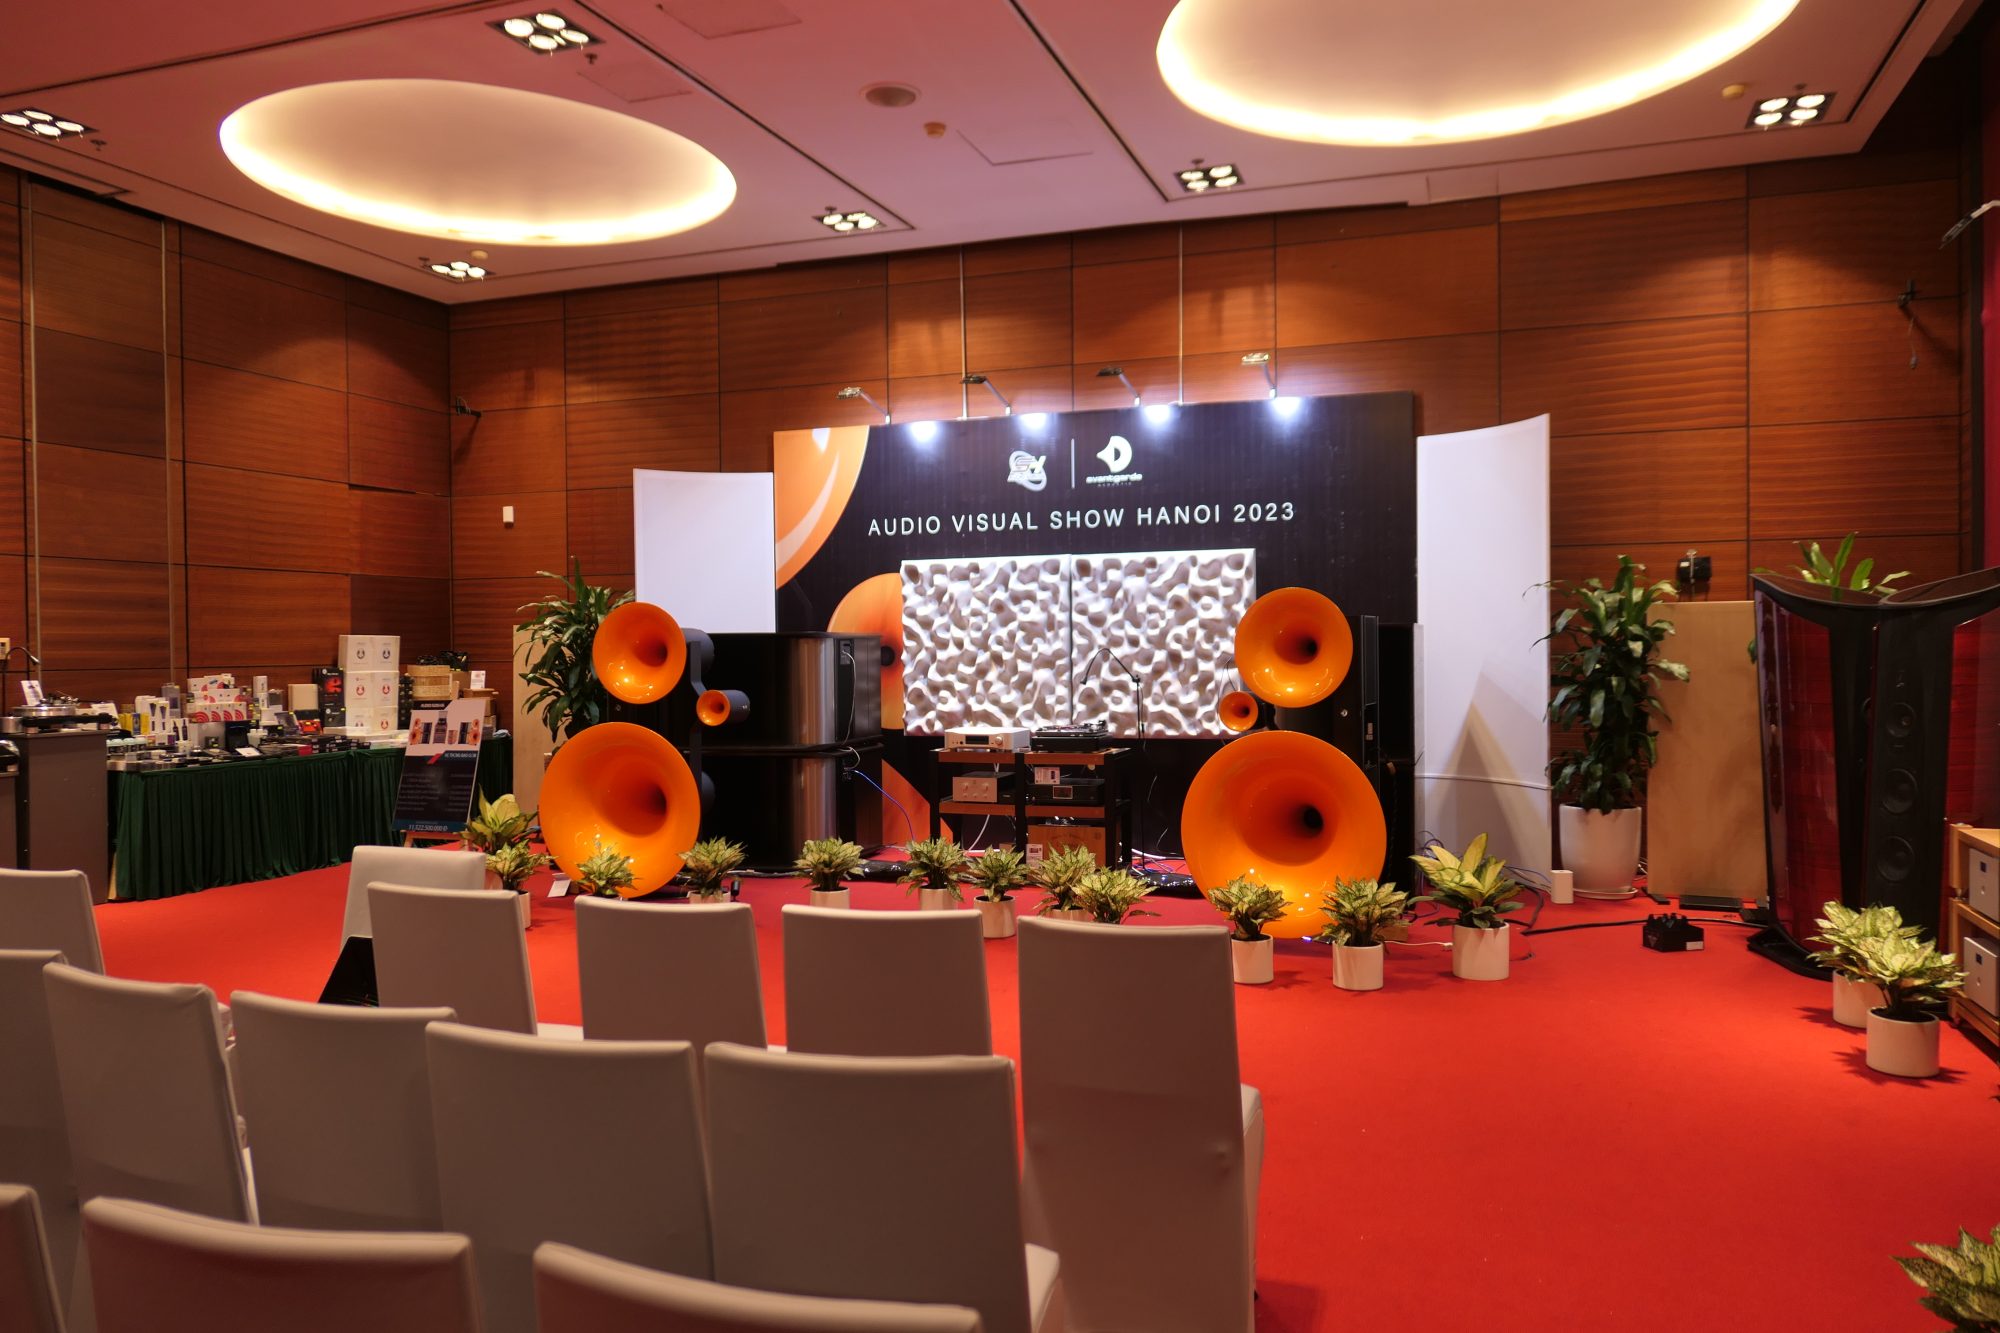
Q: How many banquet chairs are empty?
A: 14